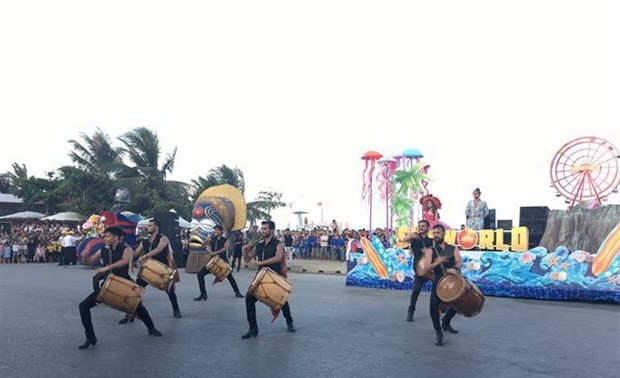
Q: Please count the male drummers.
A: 6